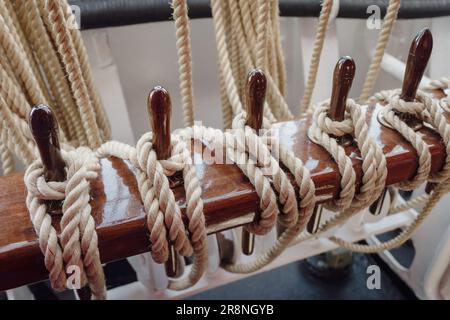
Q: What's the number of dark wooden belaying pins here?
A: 5